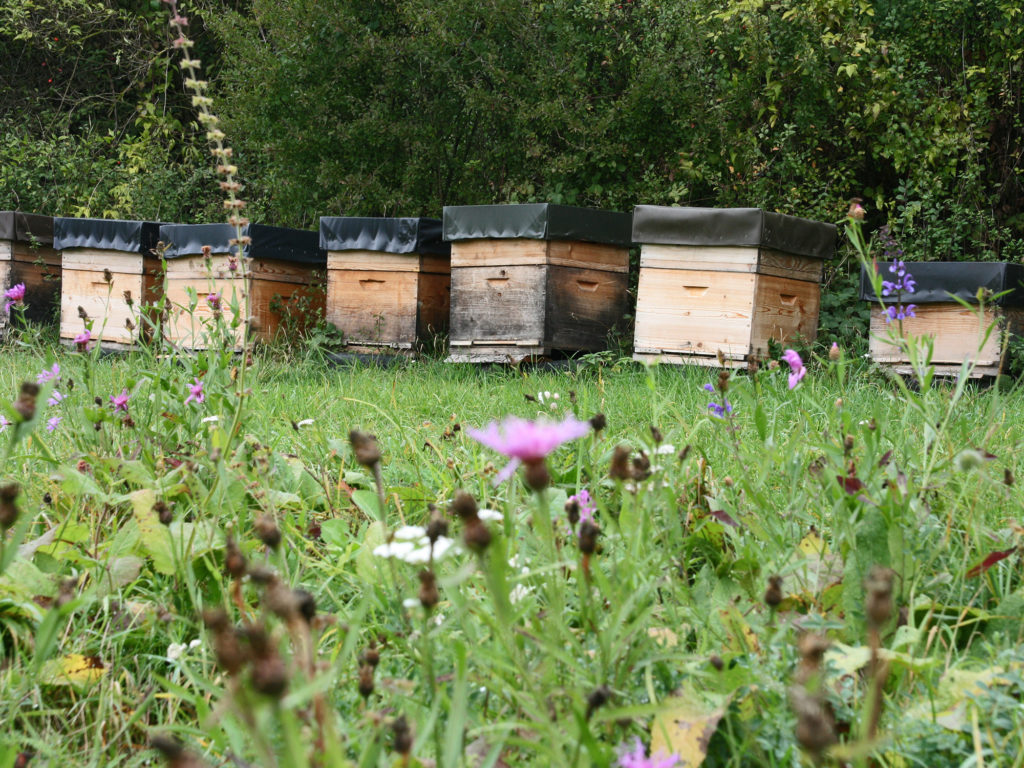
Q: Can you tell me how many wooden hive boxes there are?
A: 7